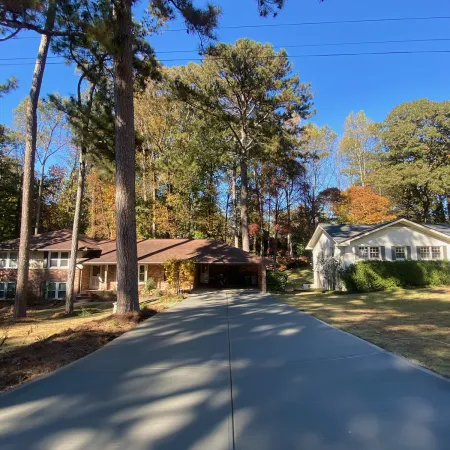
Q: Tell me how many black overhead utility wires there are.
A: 3